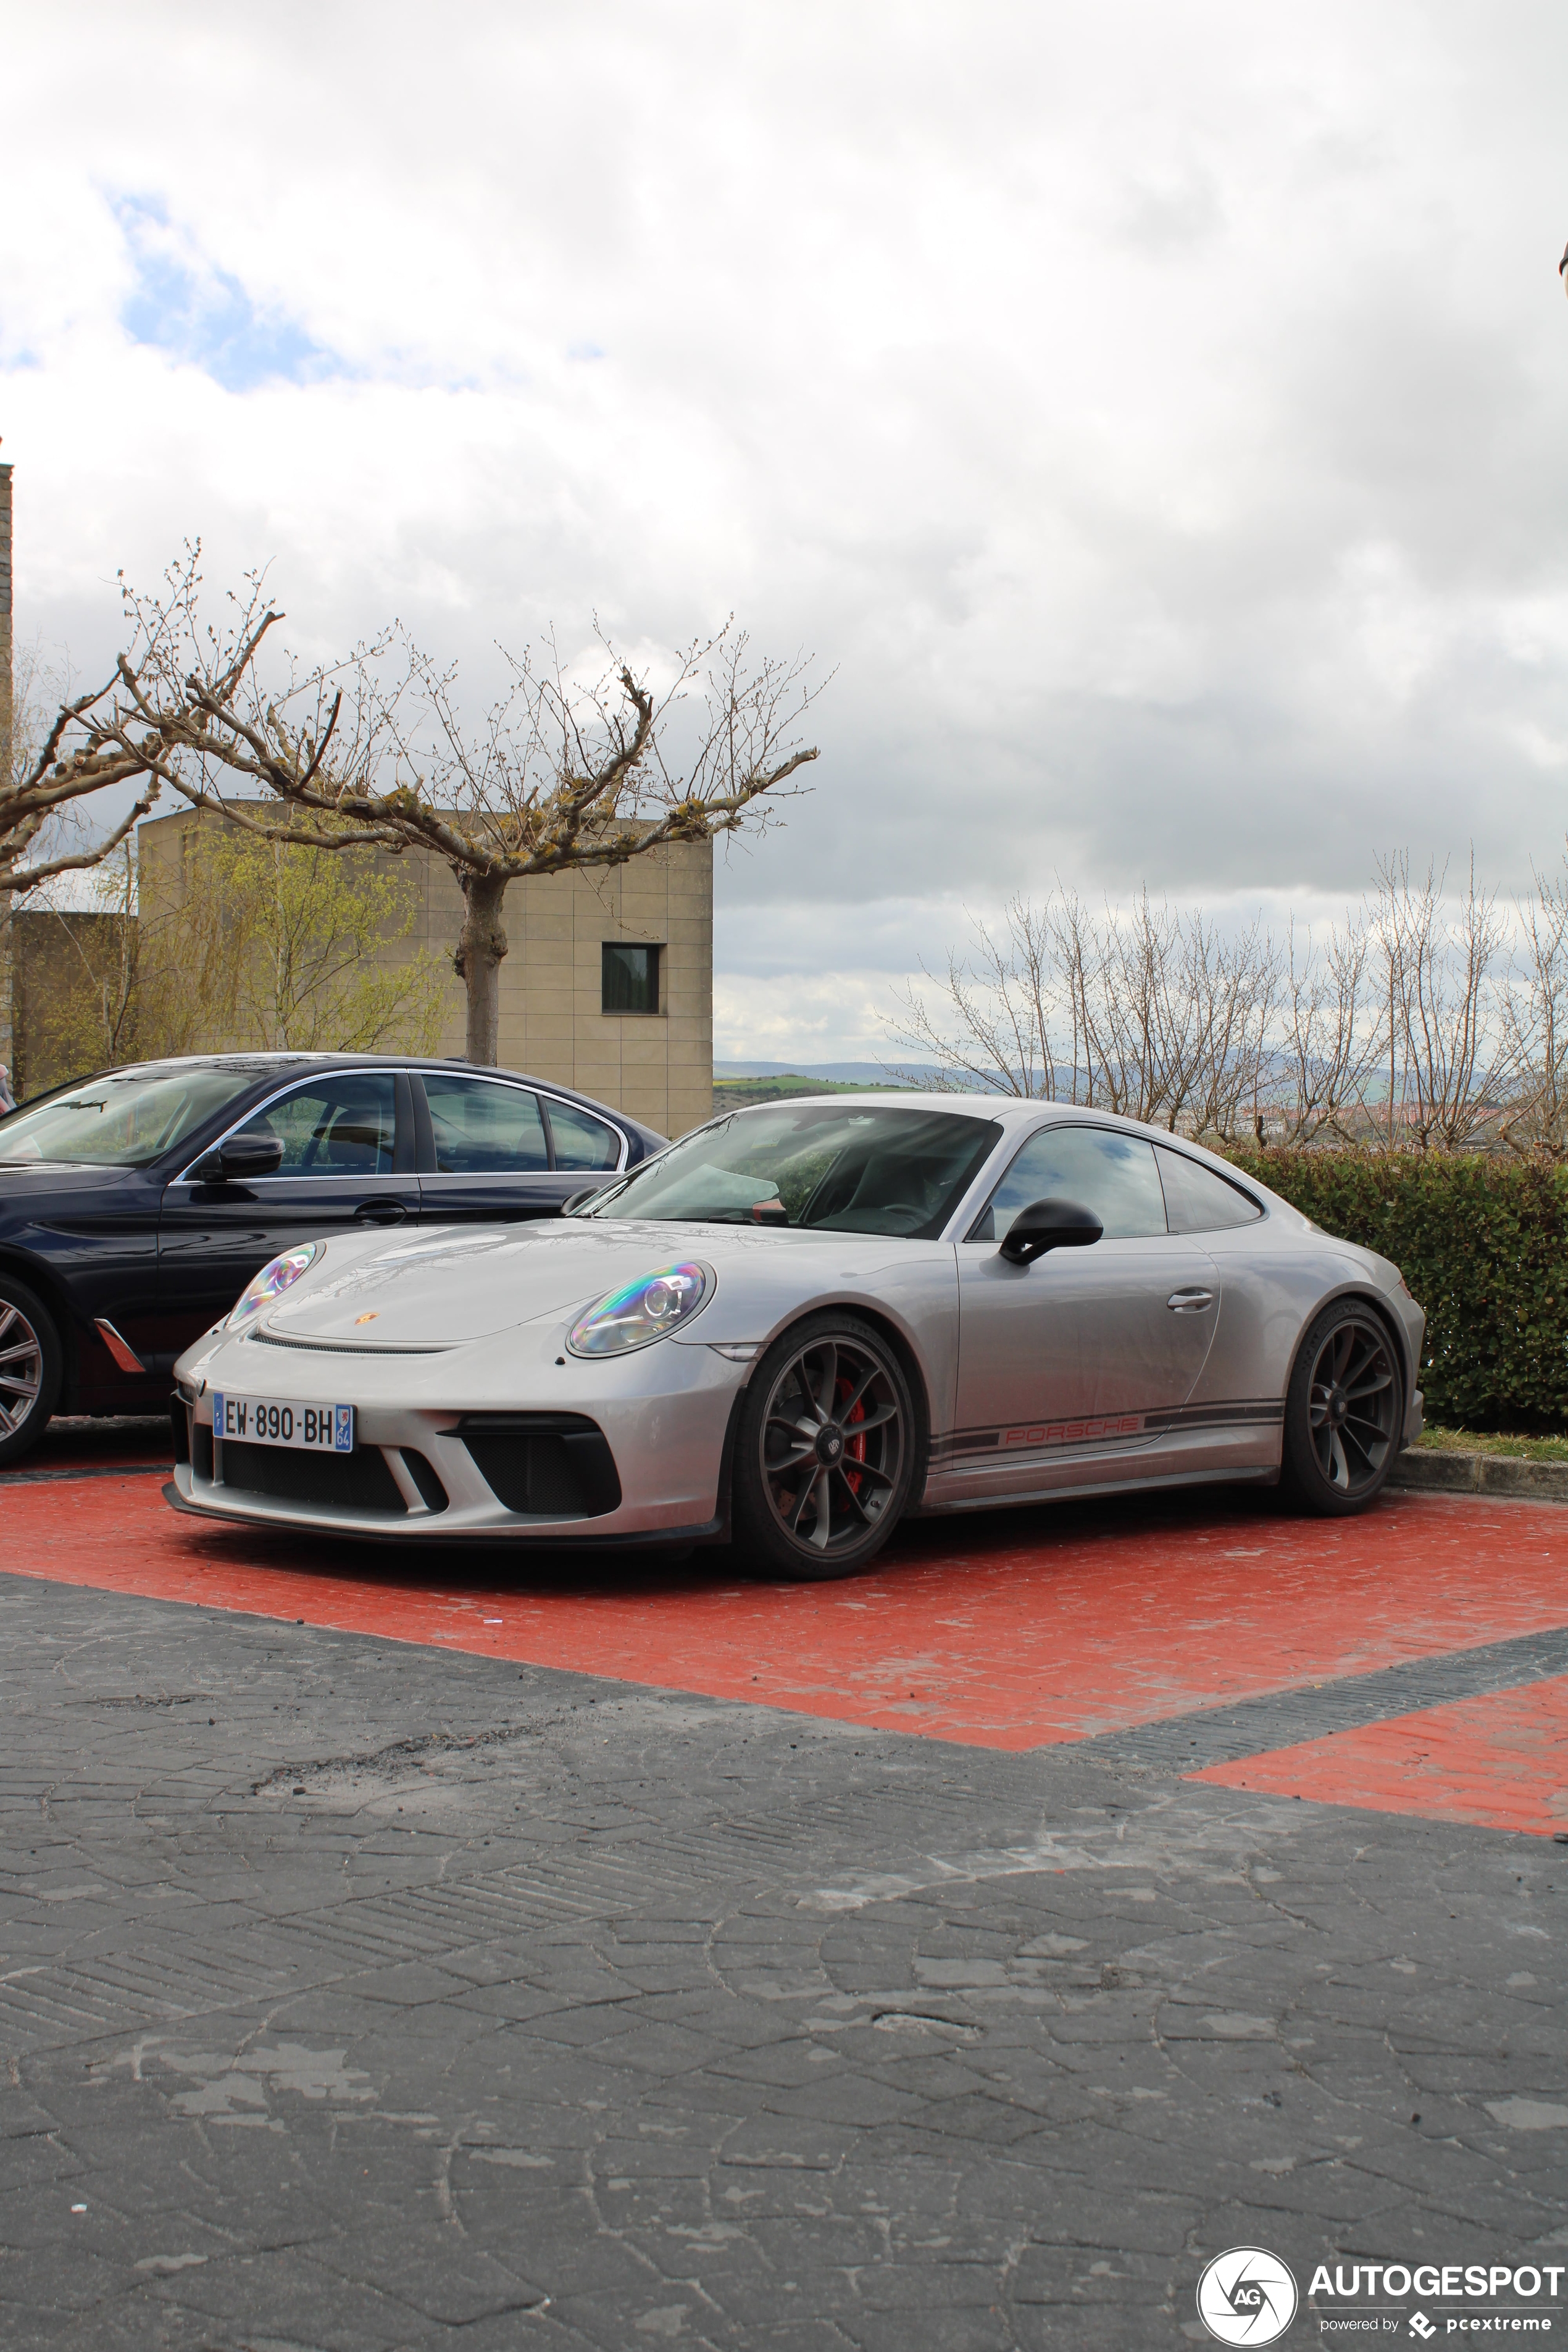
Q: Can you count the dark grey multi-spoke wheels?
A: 2